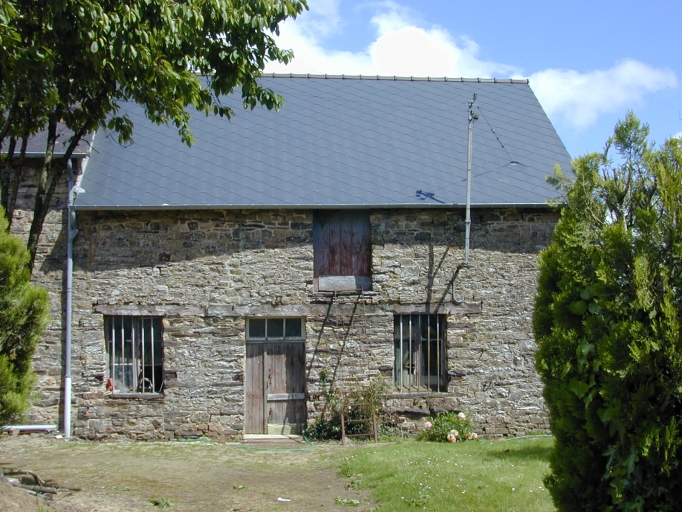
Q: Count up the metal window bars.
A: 10